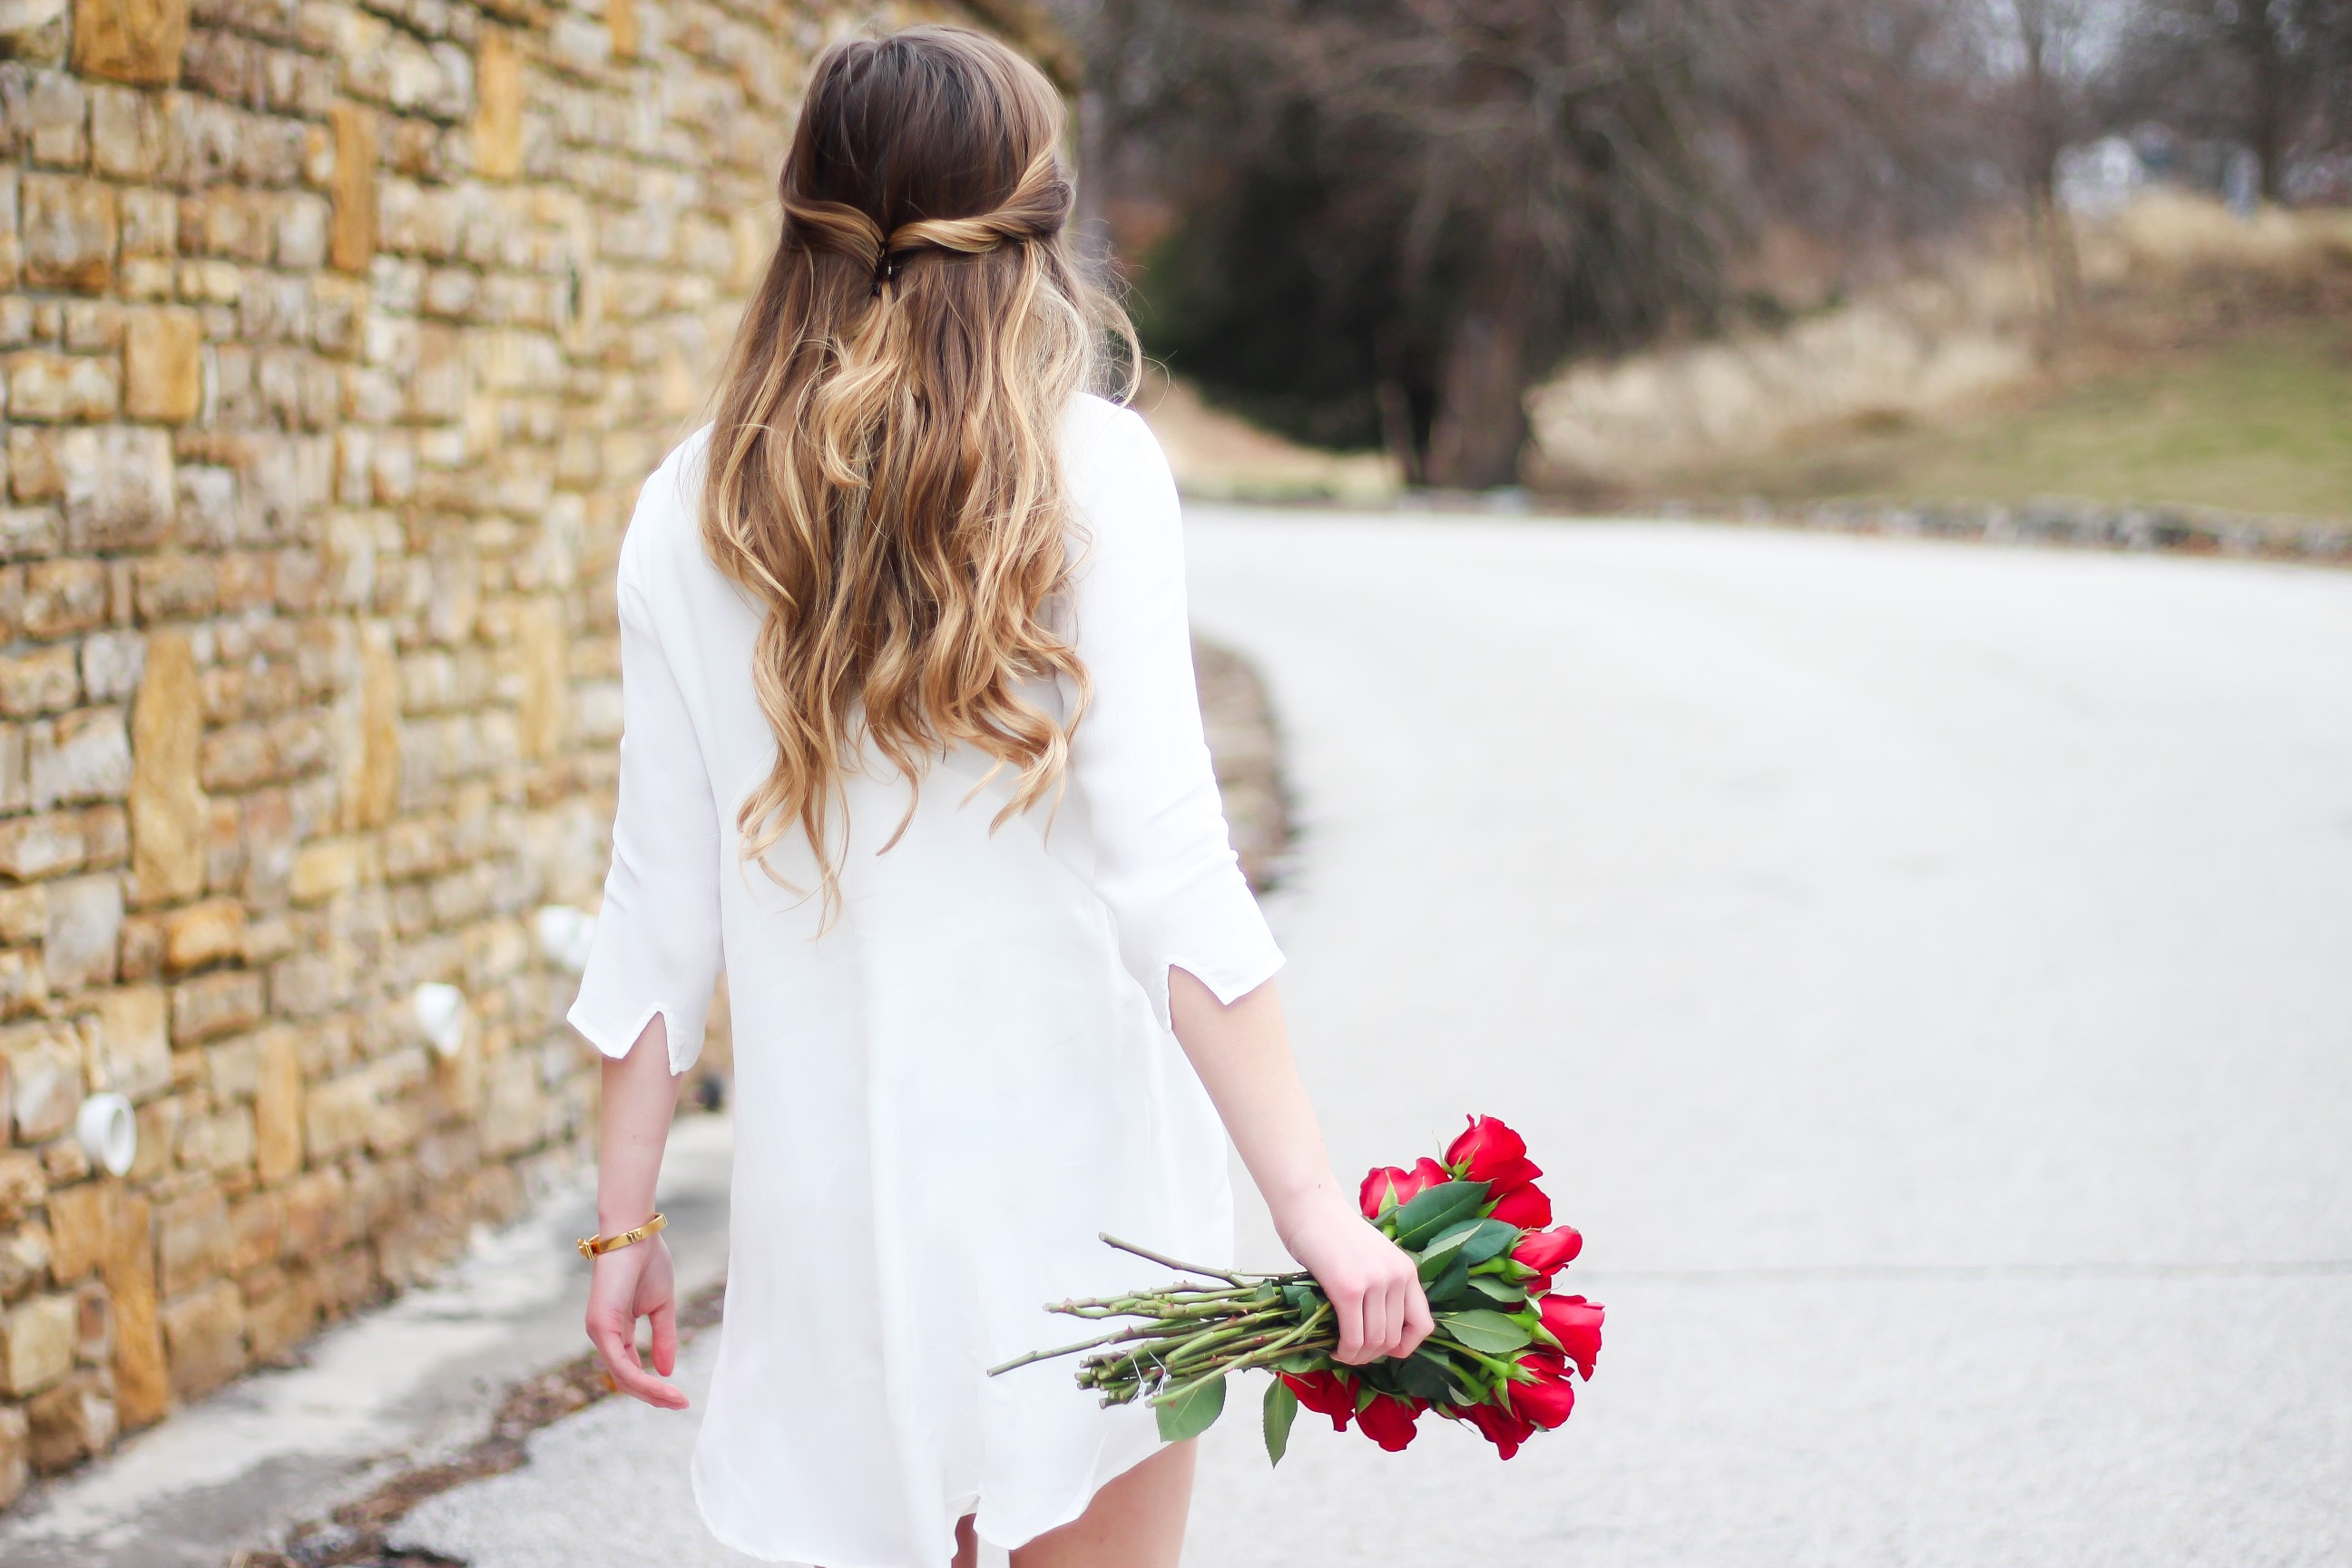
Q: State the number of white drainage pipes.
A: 3